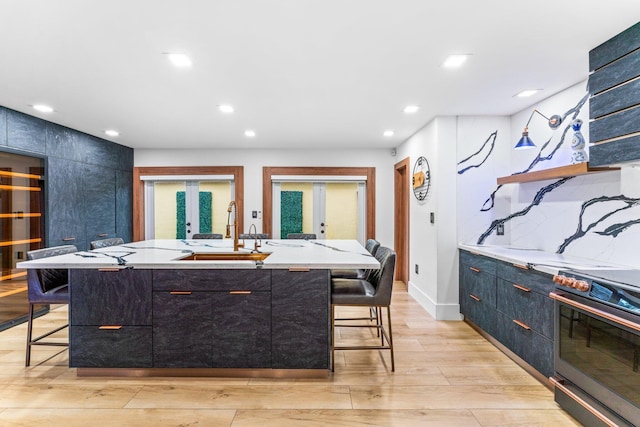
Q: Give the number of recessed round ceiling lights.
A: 9